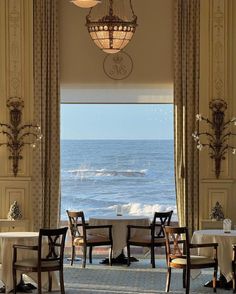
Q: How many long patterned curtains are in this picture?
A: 2